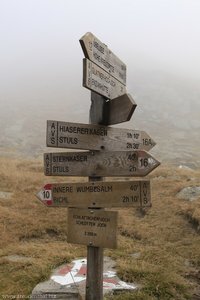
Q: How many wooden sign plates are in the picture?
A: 7